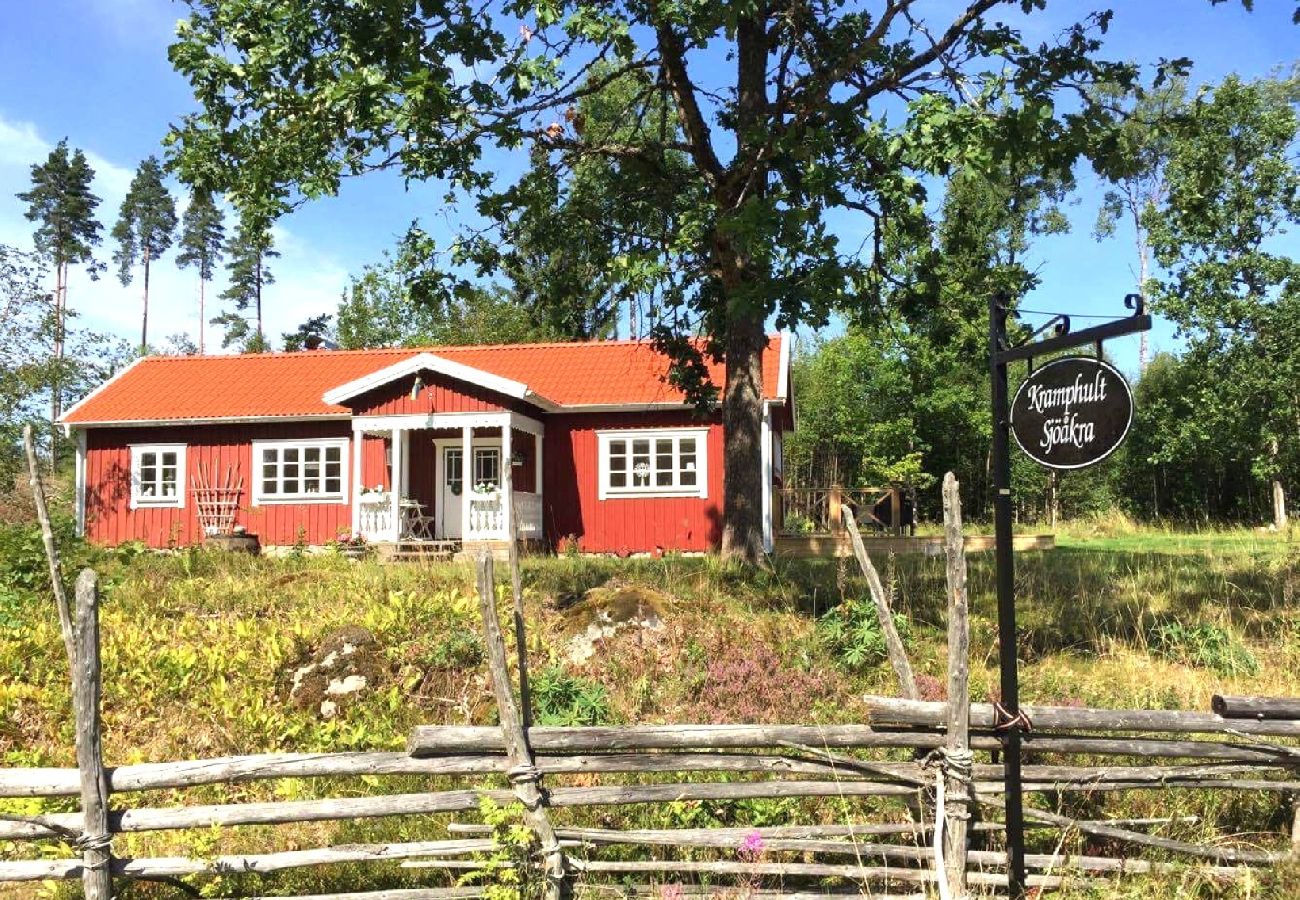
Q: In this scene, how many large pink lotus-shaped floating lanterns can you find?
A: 0